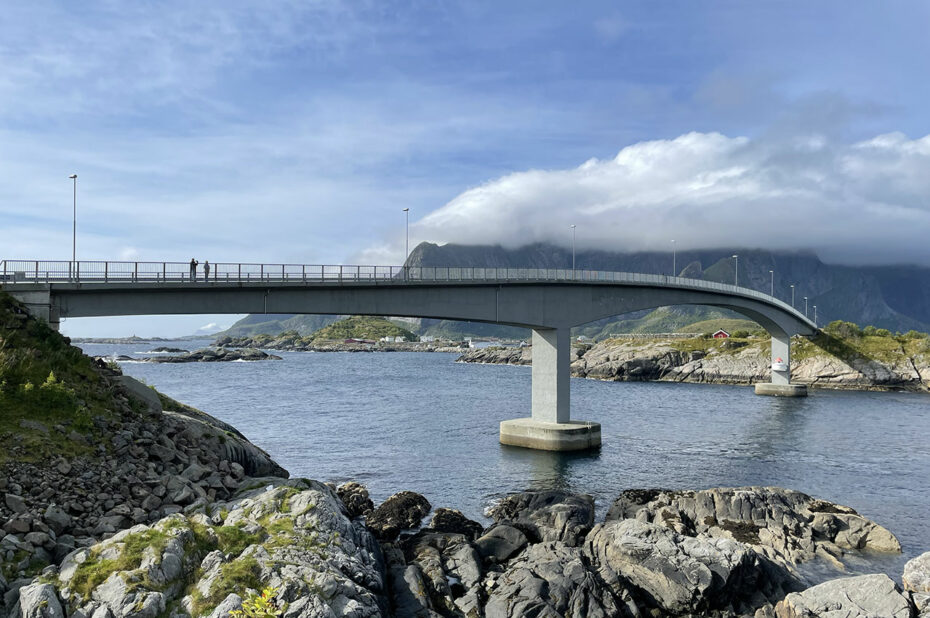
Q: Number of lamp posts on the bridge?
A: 9